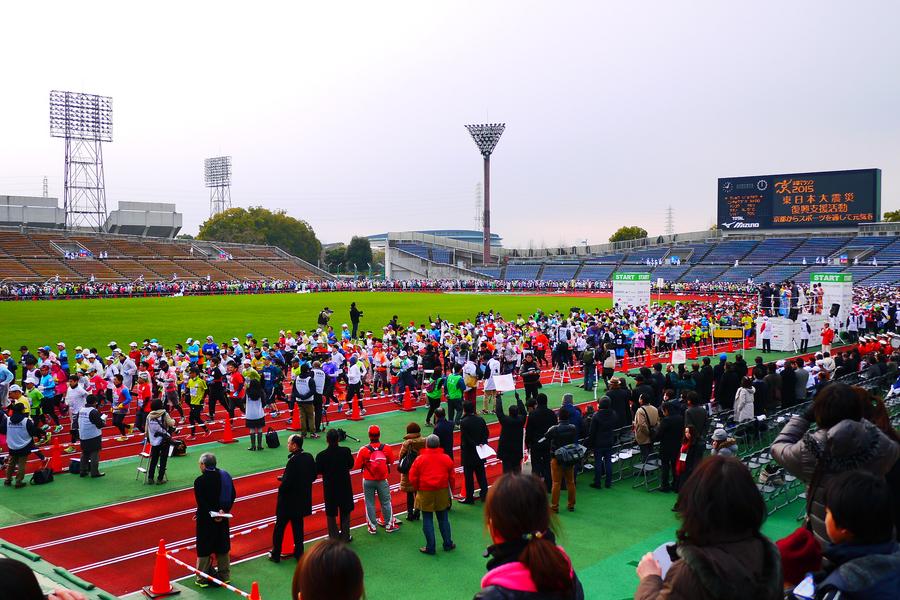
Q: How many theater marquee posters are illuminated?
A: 0